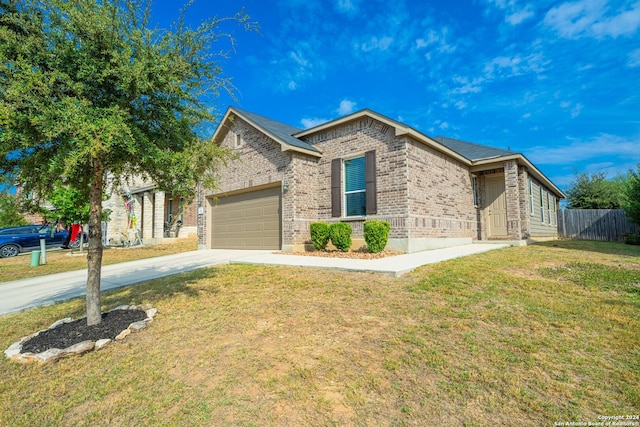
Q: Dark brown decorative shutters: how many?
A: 2